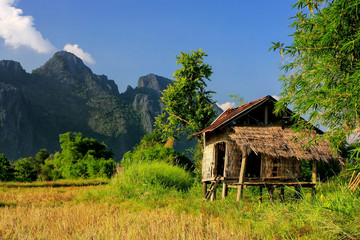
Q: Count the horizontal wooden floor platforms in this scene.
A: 1